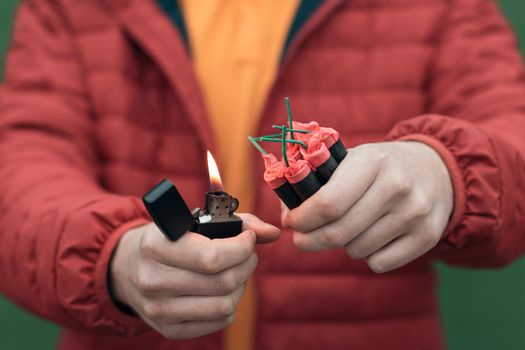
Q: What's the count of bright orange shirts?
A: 1